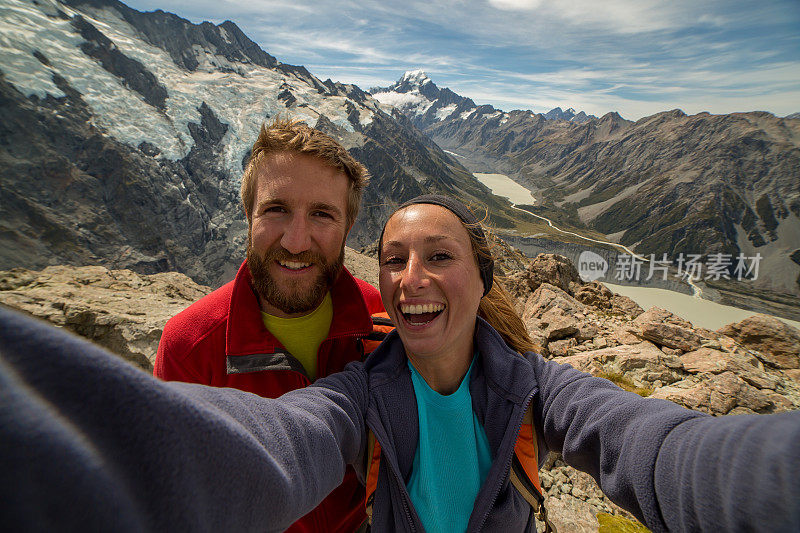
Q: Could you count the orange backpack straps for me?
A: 2